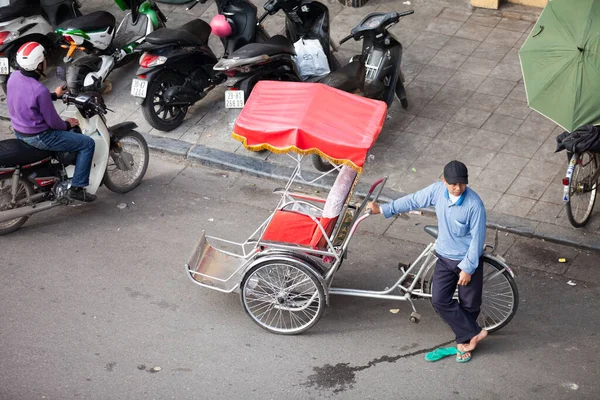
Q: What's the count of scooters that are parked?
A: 5